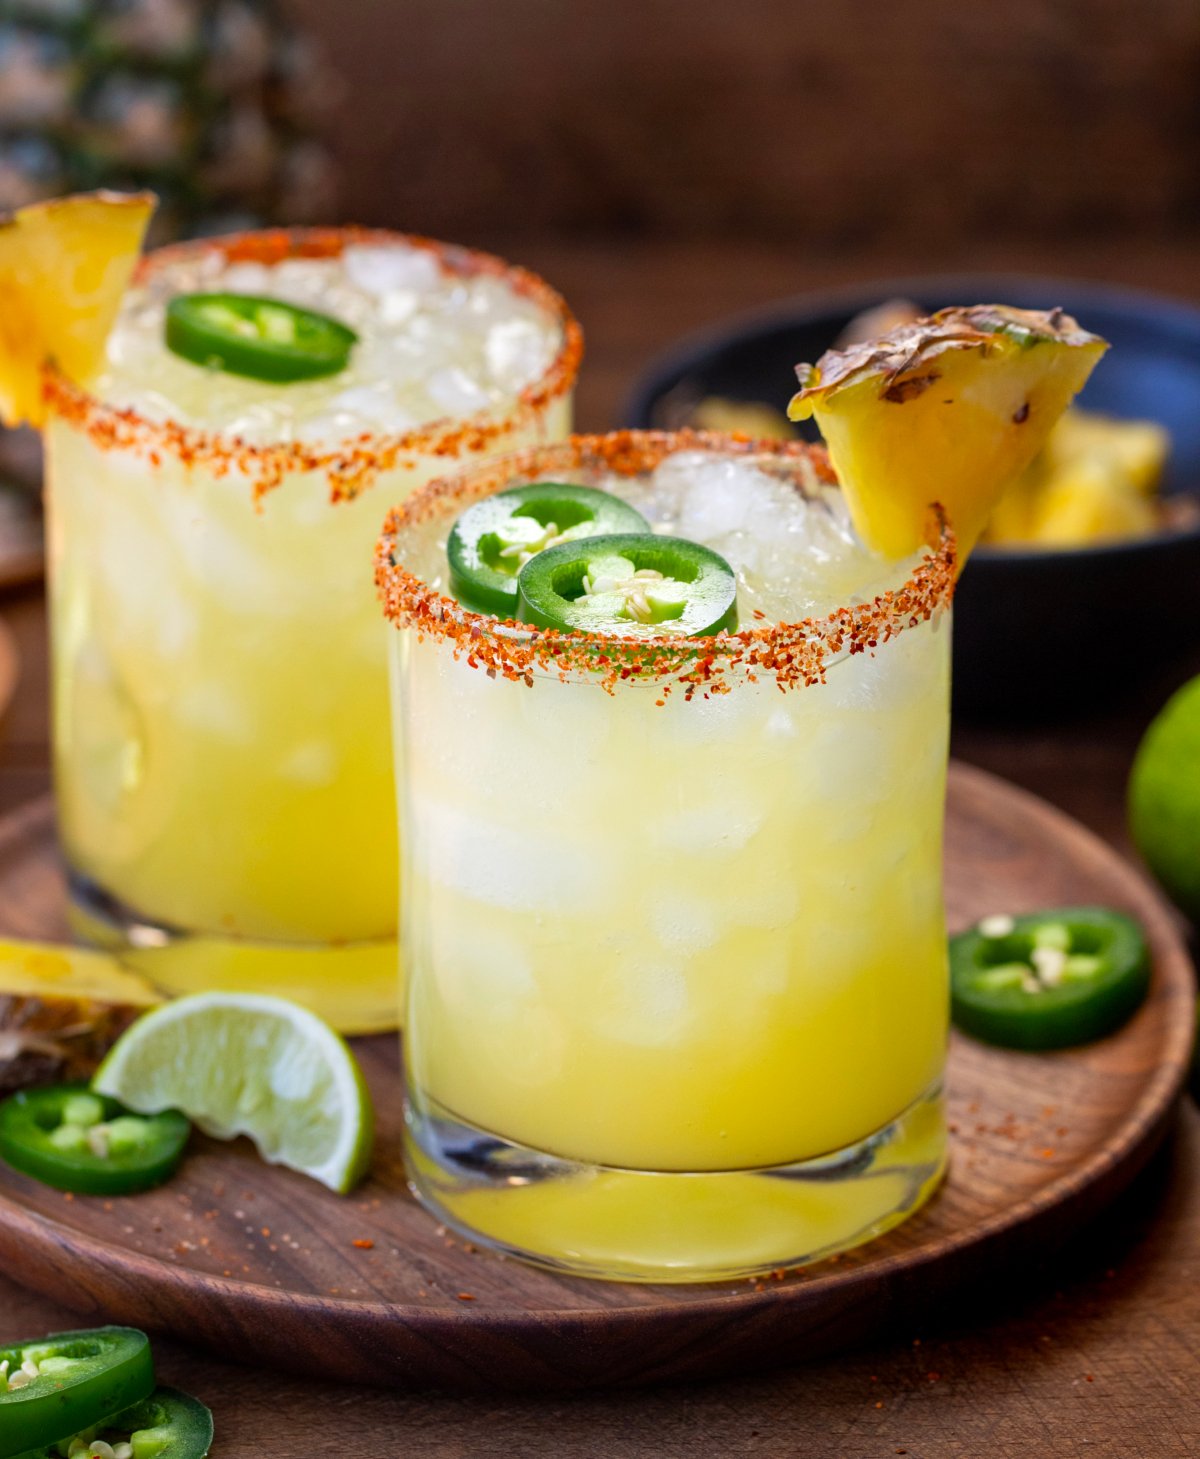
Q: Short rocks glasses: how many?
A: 2